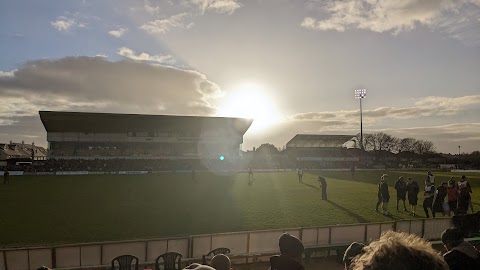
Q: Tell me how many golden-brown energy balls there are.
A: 0